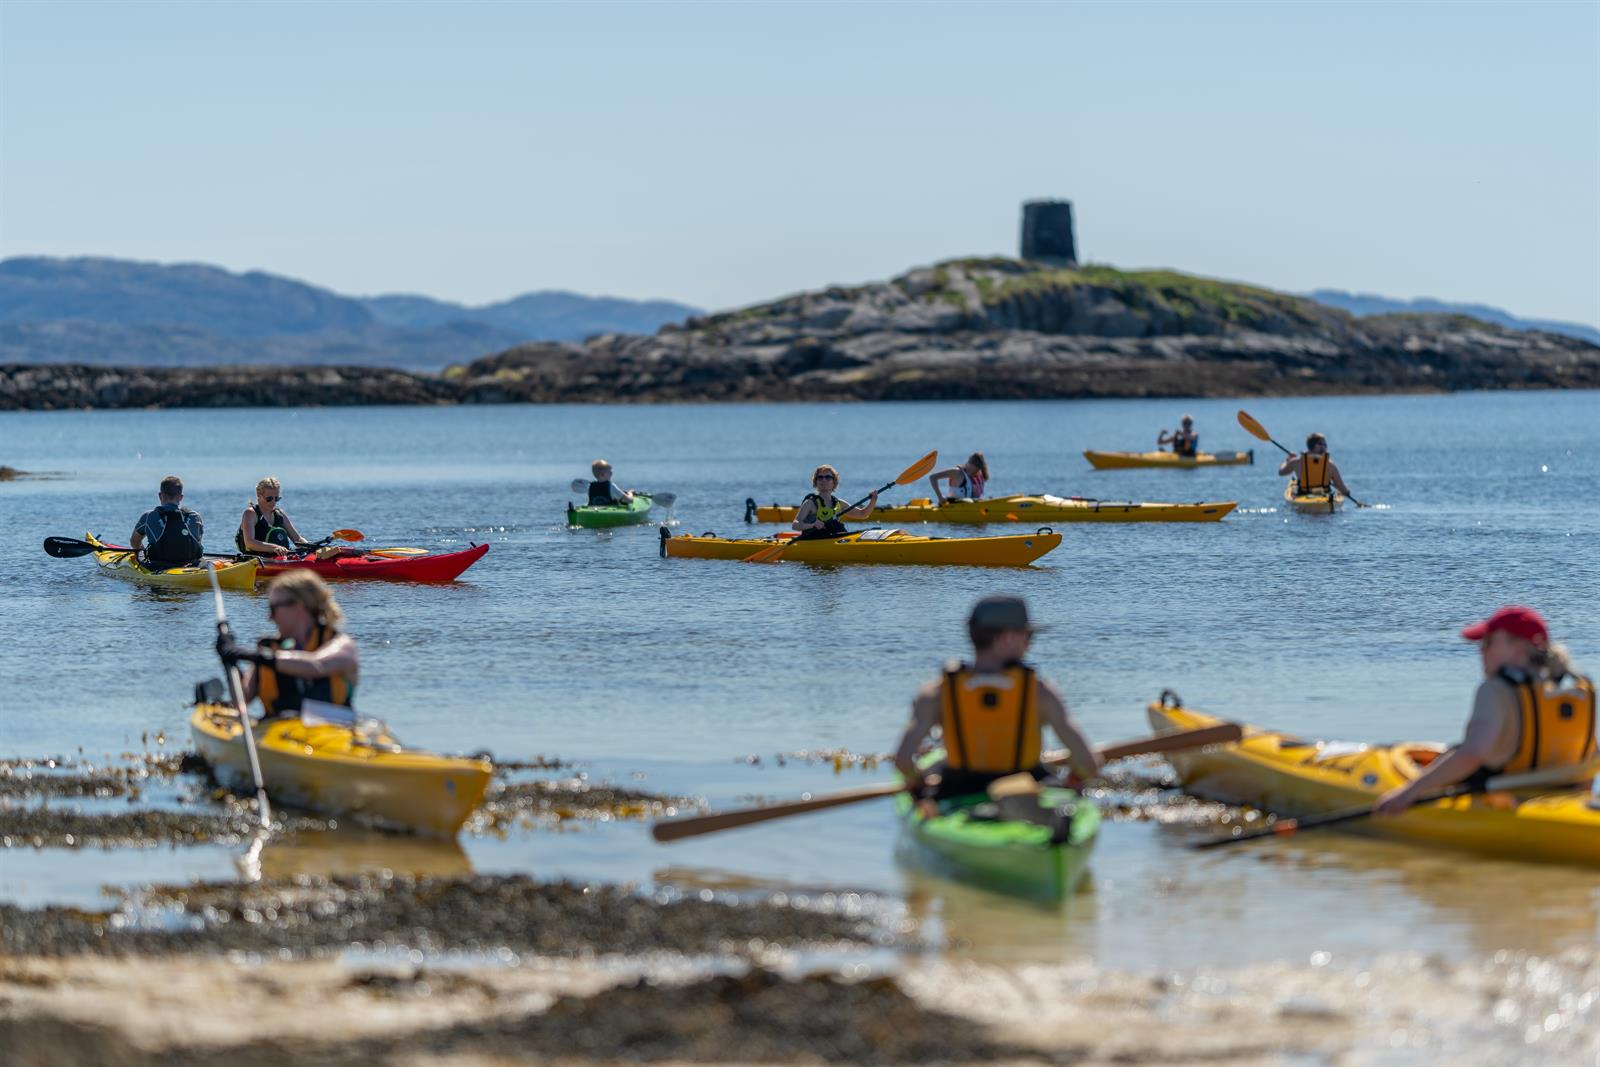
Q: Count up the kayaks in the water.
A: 10